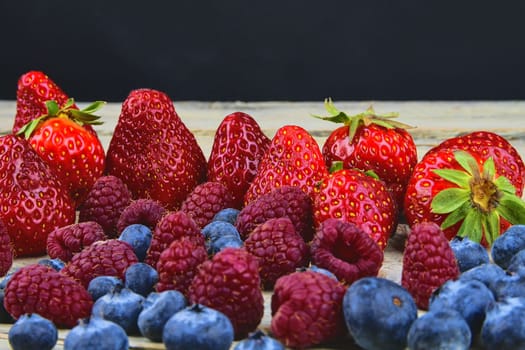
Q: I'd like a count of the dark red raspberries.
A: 15